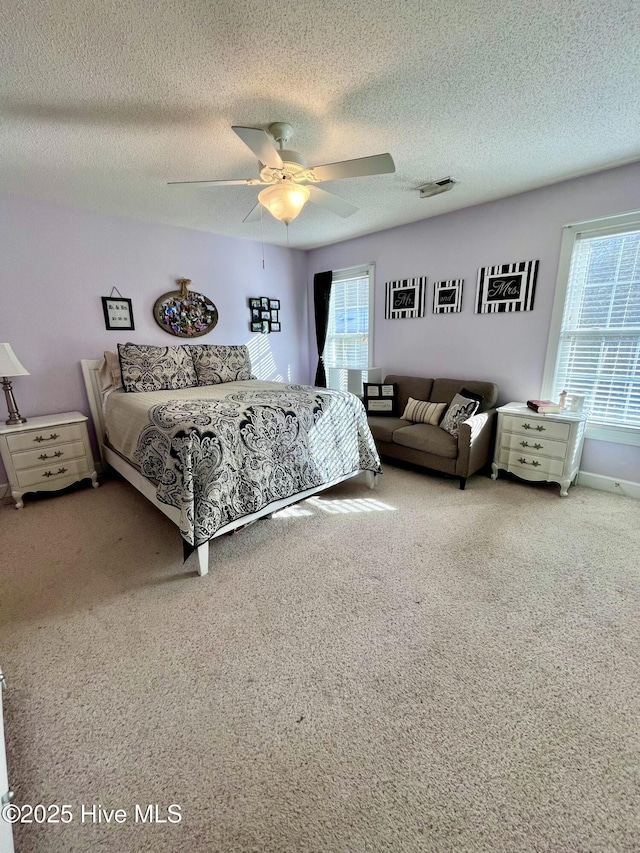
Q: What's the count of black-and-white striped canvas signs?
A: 3